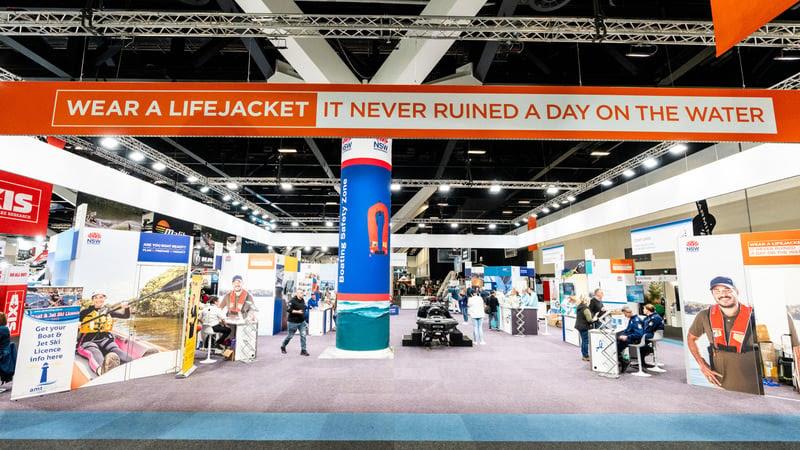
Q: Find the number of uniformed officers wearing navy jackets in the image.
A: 2